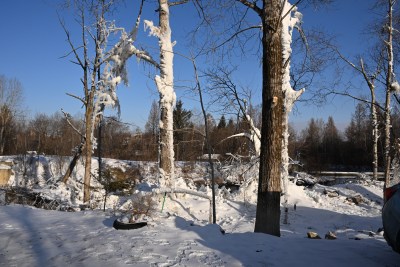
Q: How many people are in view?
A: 0